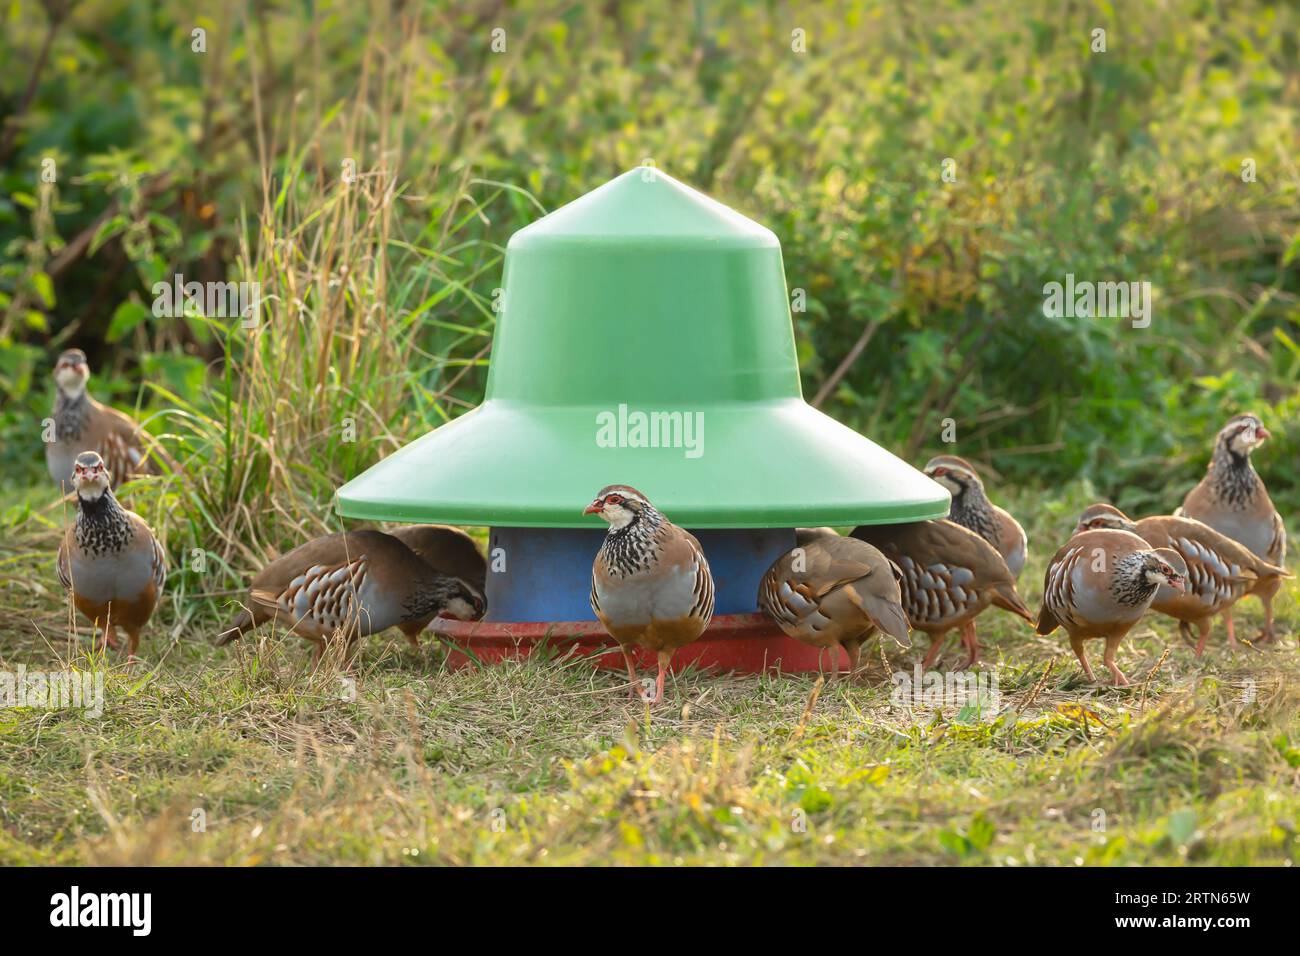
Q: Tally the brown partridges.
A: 11